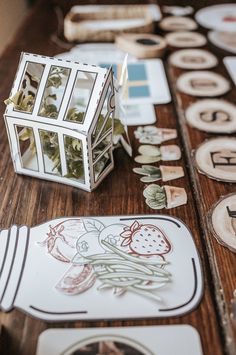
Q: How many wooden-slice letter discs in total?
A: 7